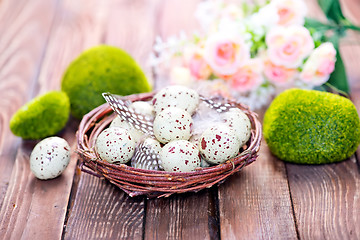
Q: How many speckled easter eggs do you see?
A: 10